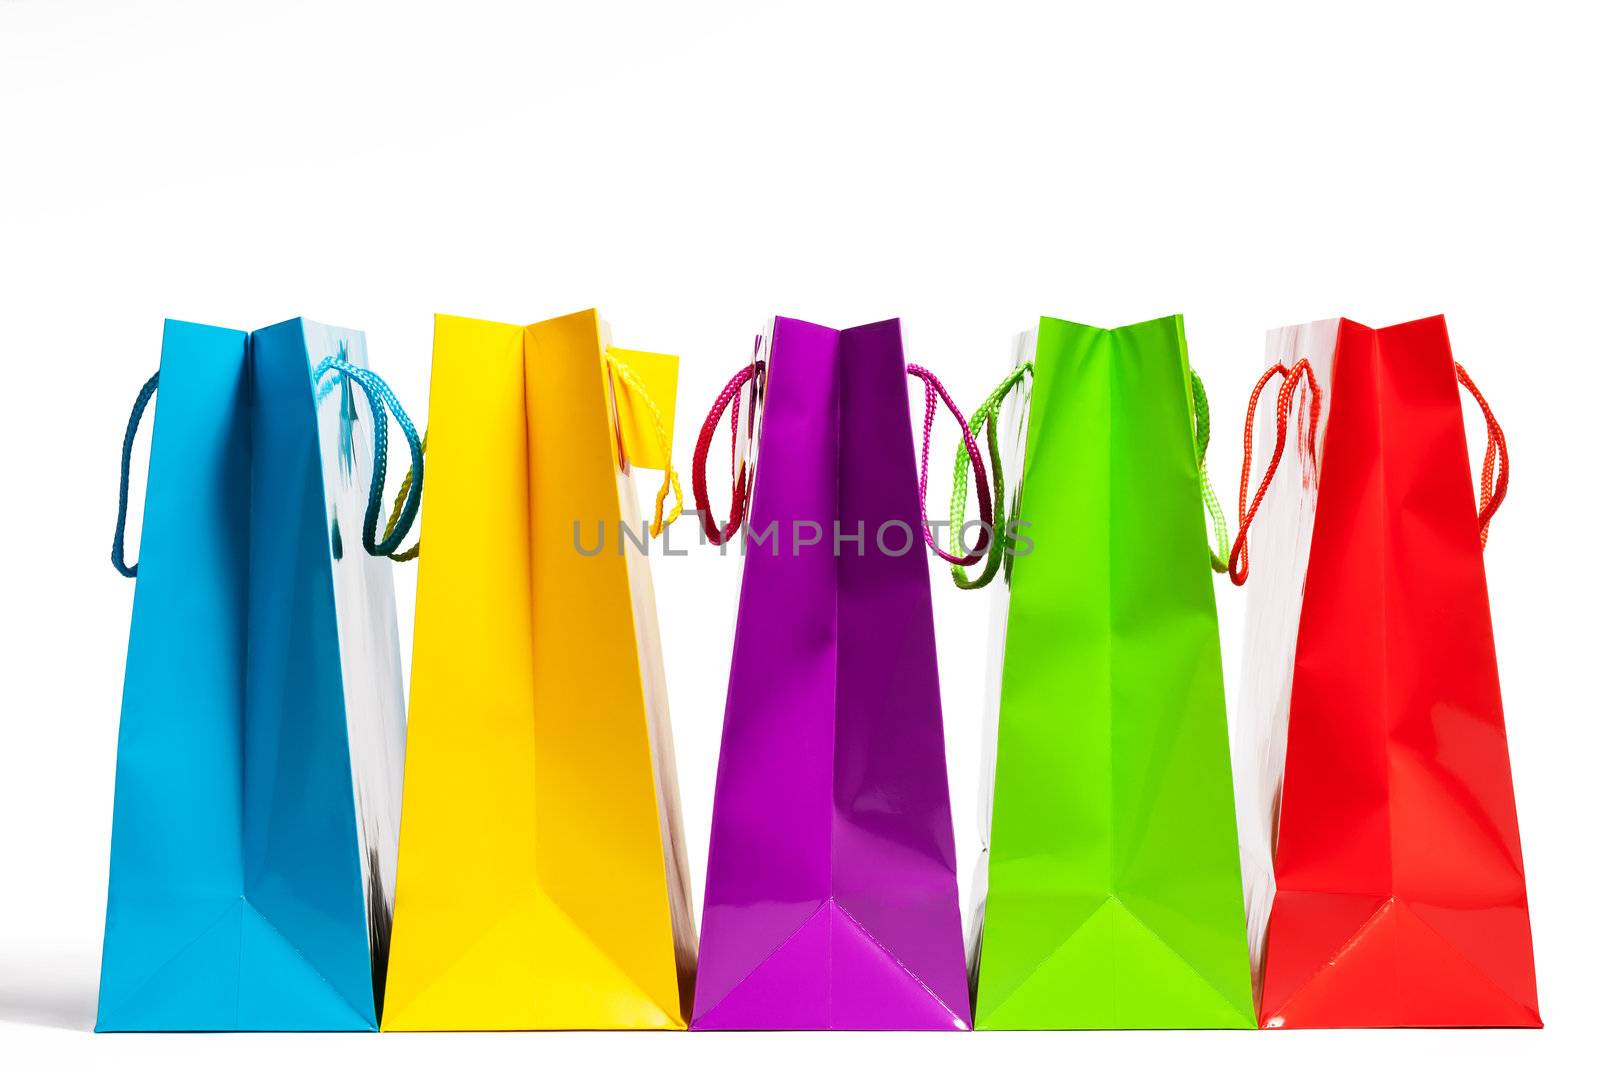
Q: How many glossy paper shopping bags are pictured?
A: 5